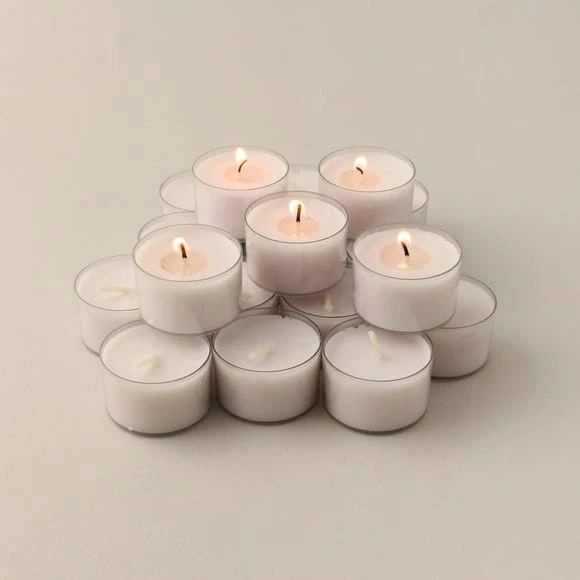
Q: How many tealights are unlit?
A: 11